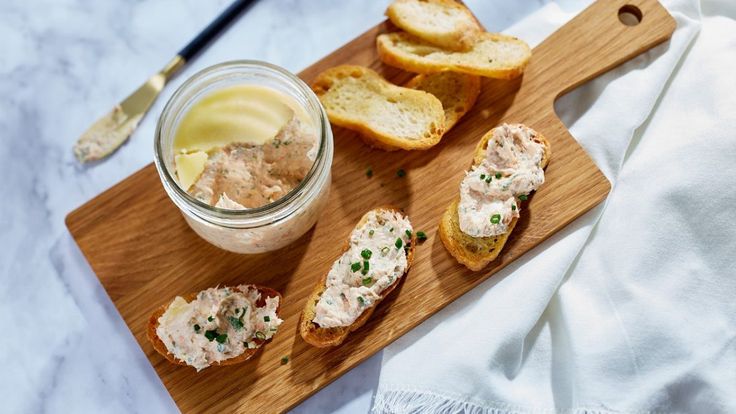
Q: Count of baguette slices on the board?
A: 7